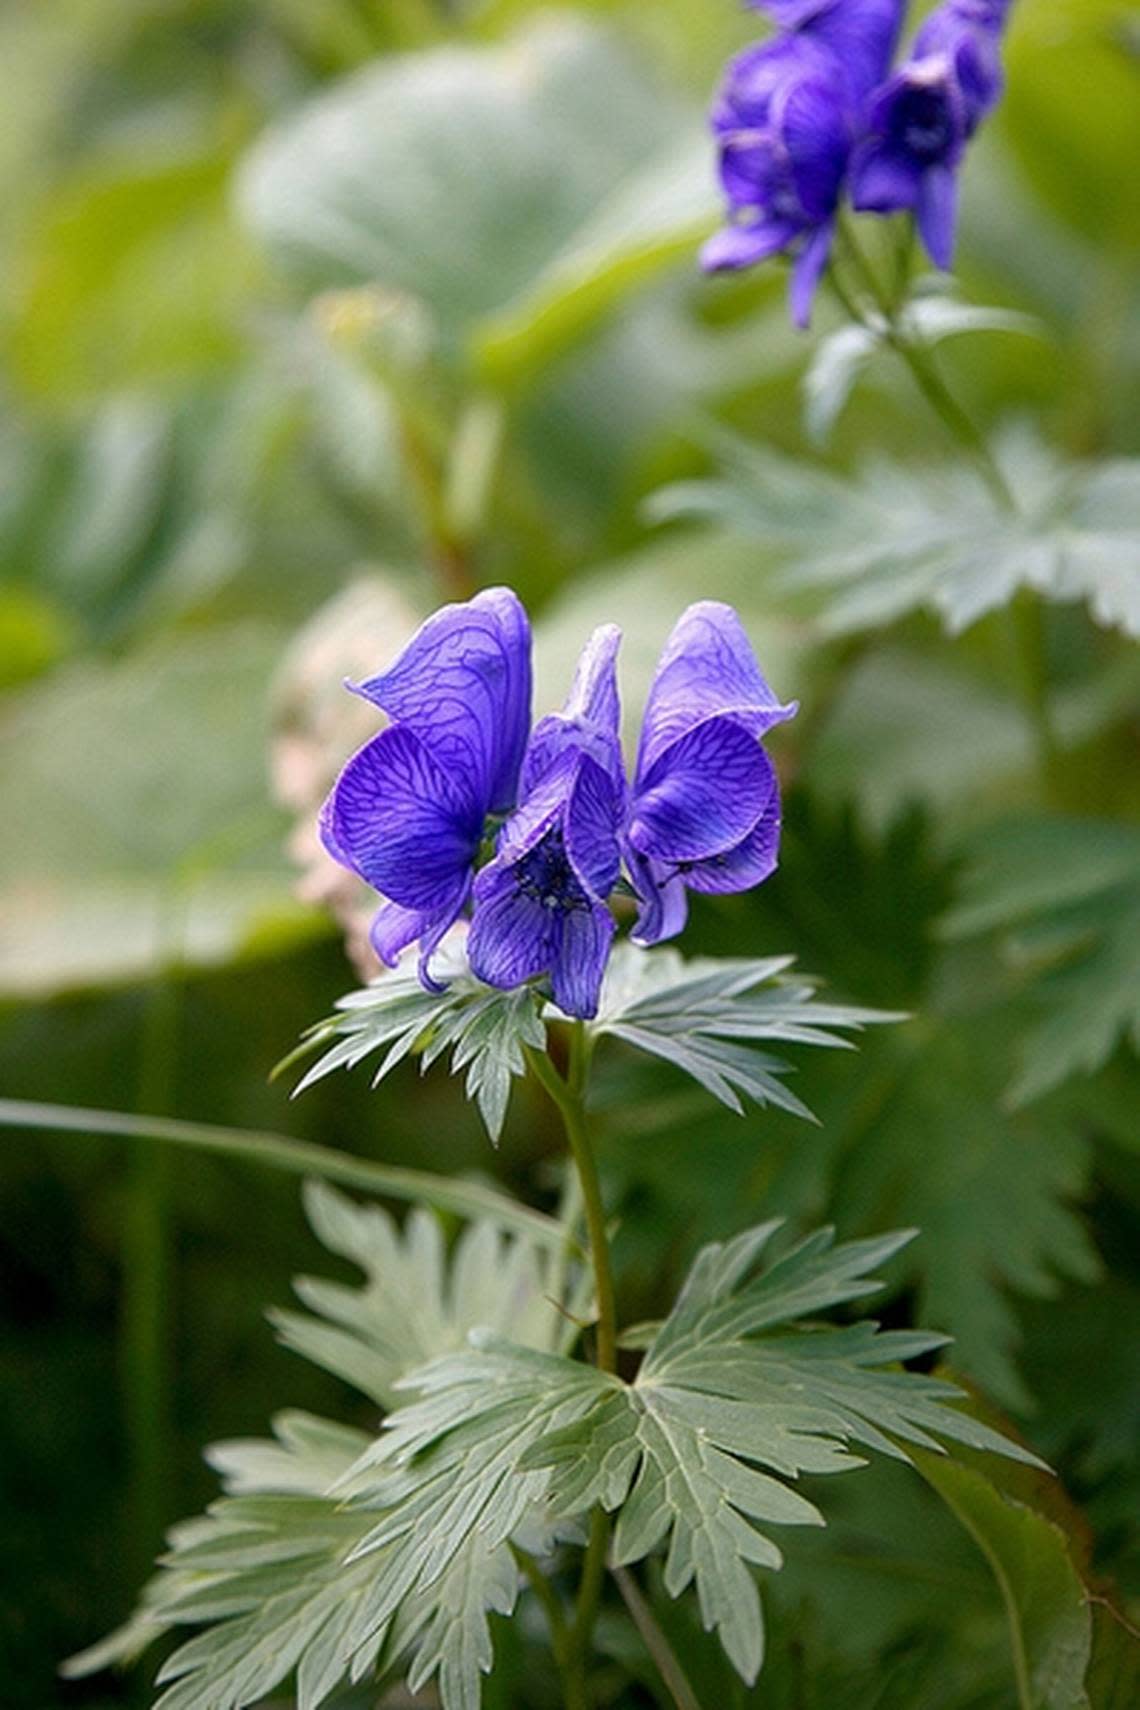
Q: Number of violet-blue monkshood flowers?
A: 5